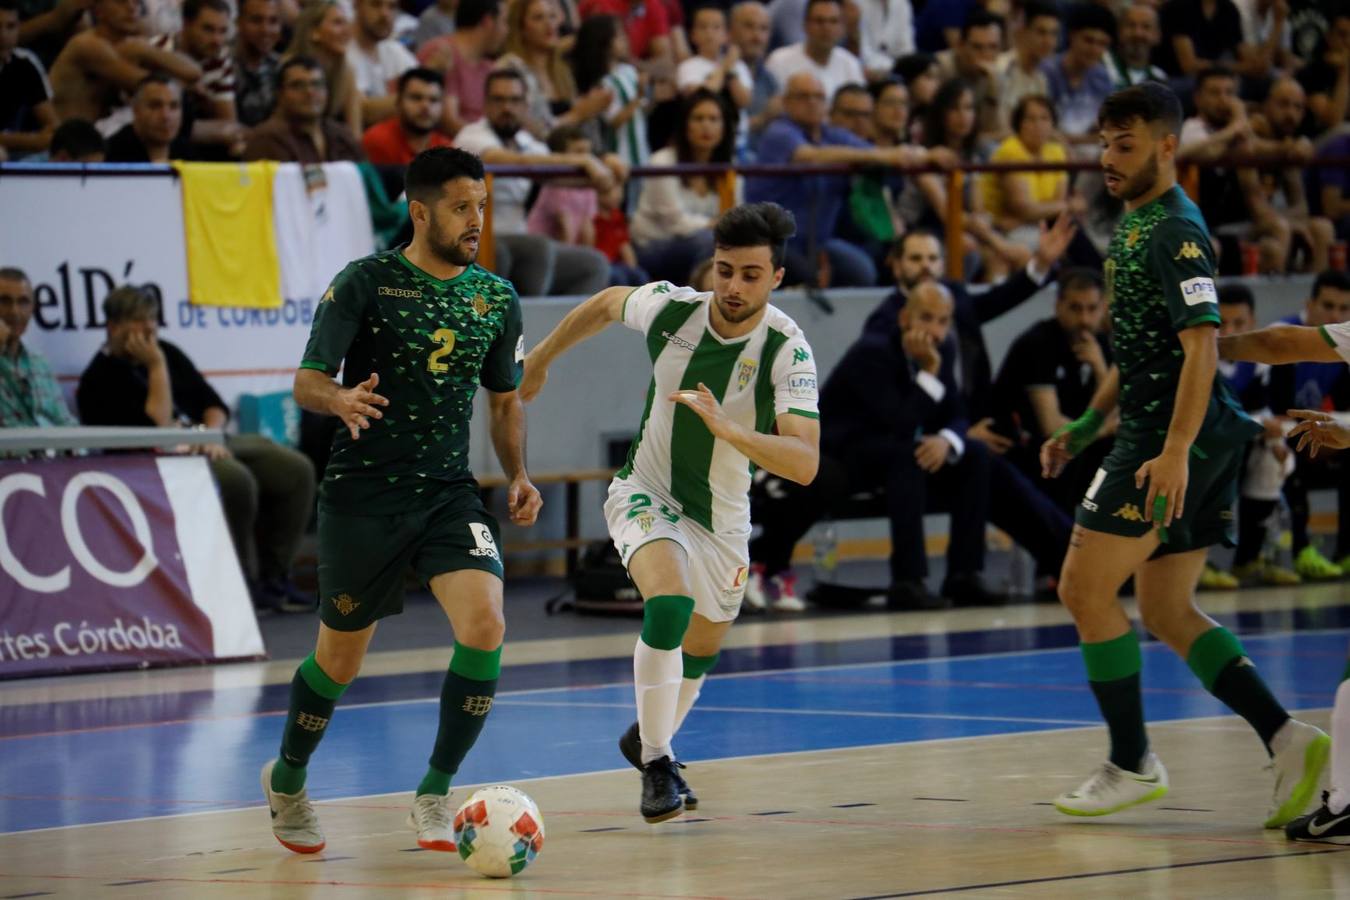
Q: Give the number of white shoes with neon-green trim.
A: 2